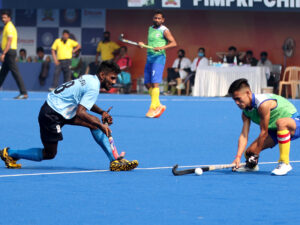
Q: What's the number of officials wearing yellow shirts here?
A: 3